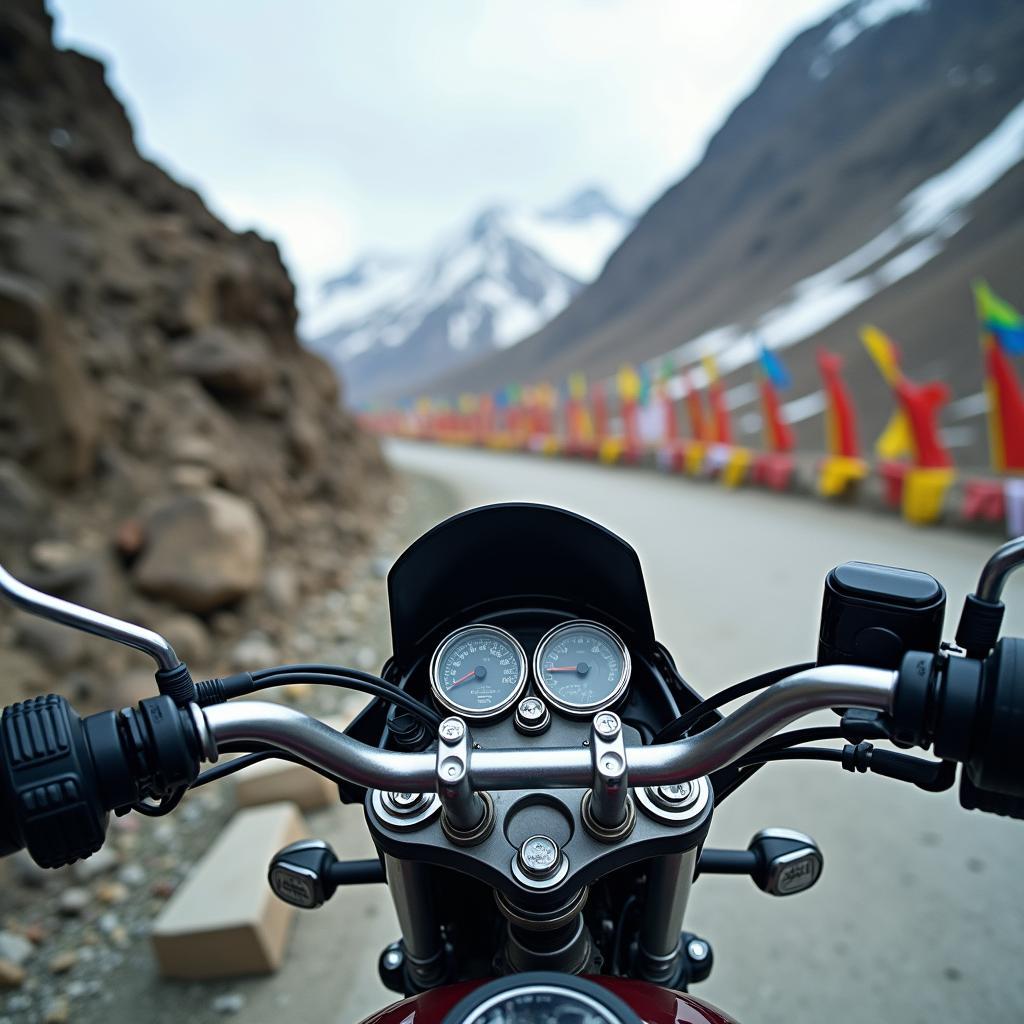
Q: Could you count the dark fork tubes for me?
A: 2